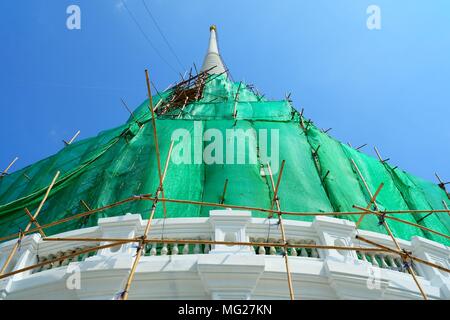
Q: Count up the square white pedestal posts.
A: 5